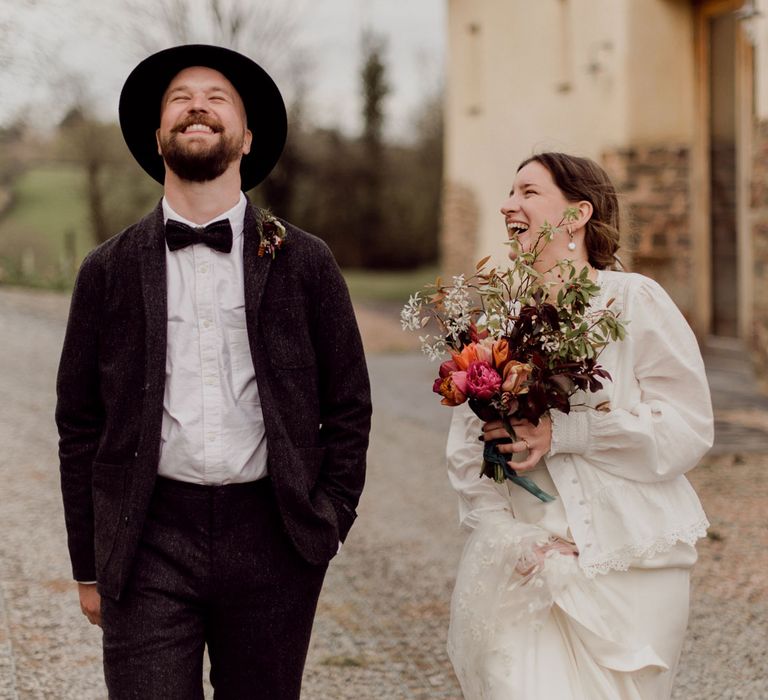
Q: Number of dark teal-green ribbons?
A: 1